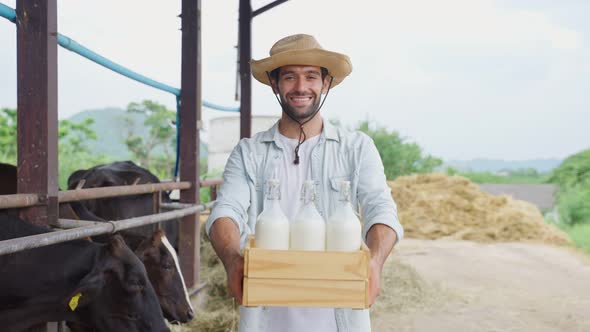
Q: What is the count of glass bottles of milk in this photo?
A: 3